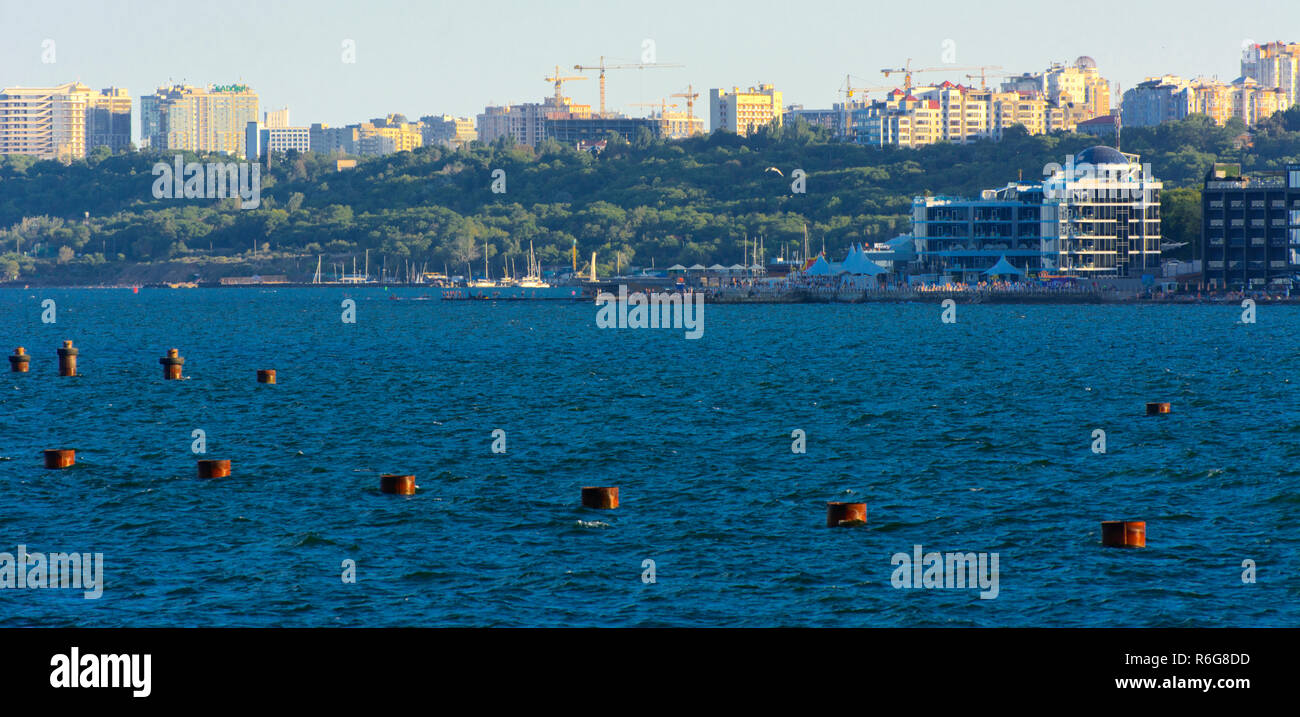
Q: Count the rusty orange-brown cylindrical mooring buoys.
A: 11